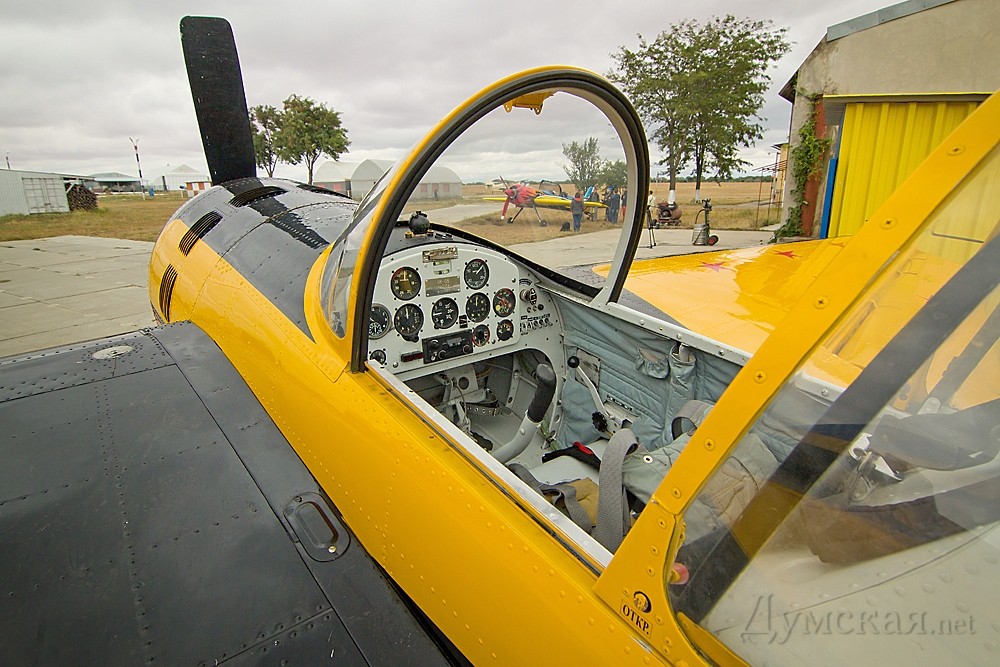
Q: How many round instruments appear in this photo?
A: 10